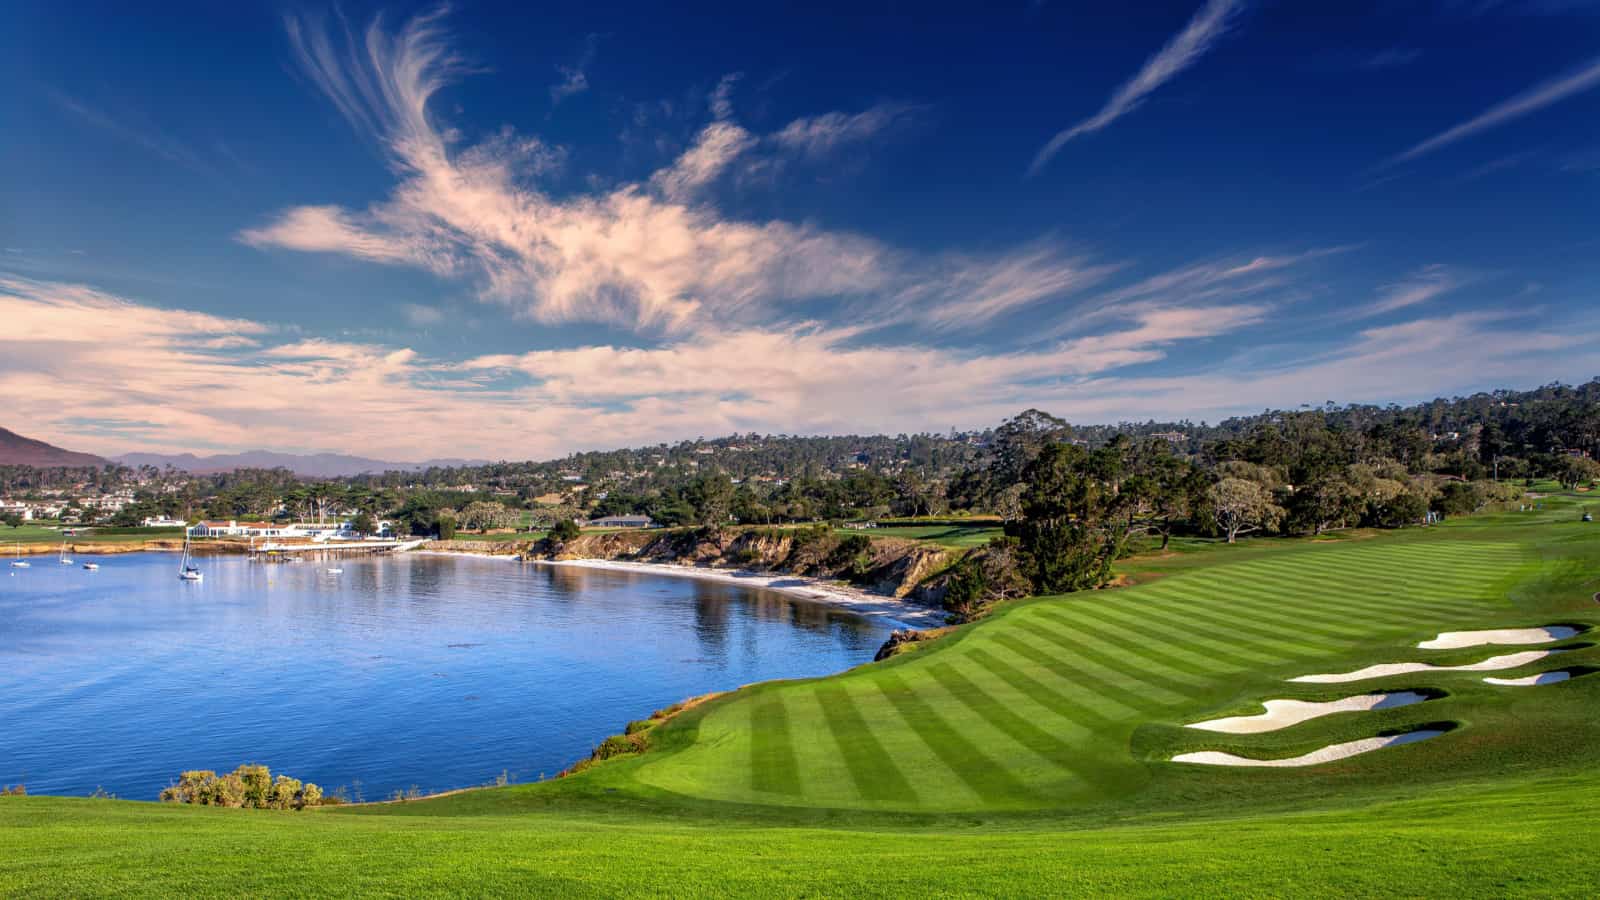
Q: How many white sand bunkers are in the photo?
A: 5